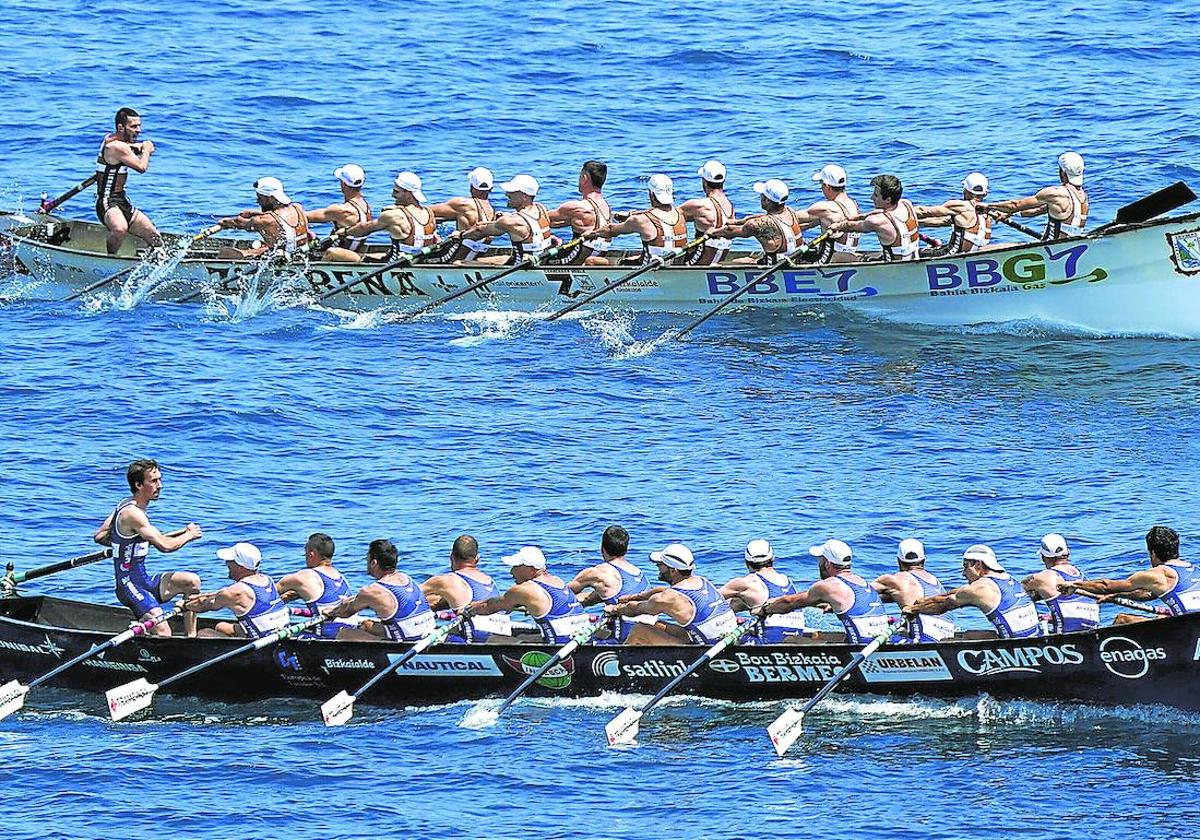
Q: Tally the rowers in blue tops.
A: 14